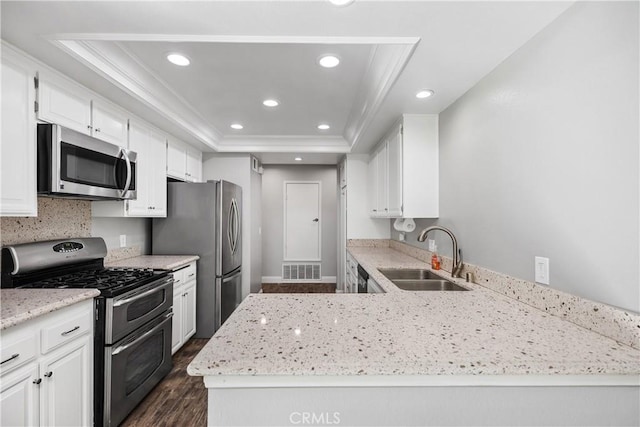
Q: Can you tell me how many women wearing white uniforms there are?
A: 0